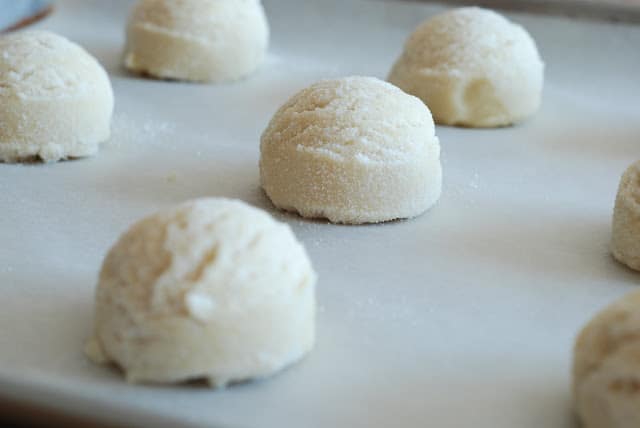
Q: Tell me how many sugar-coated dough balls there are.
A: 7